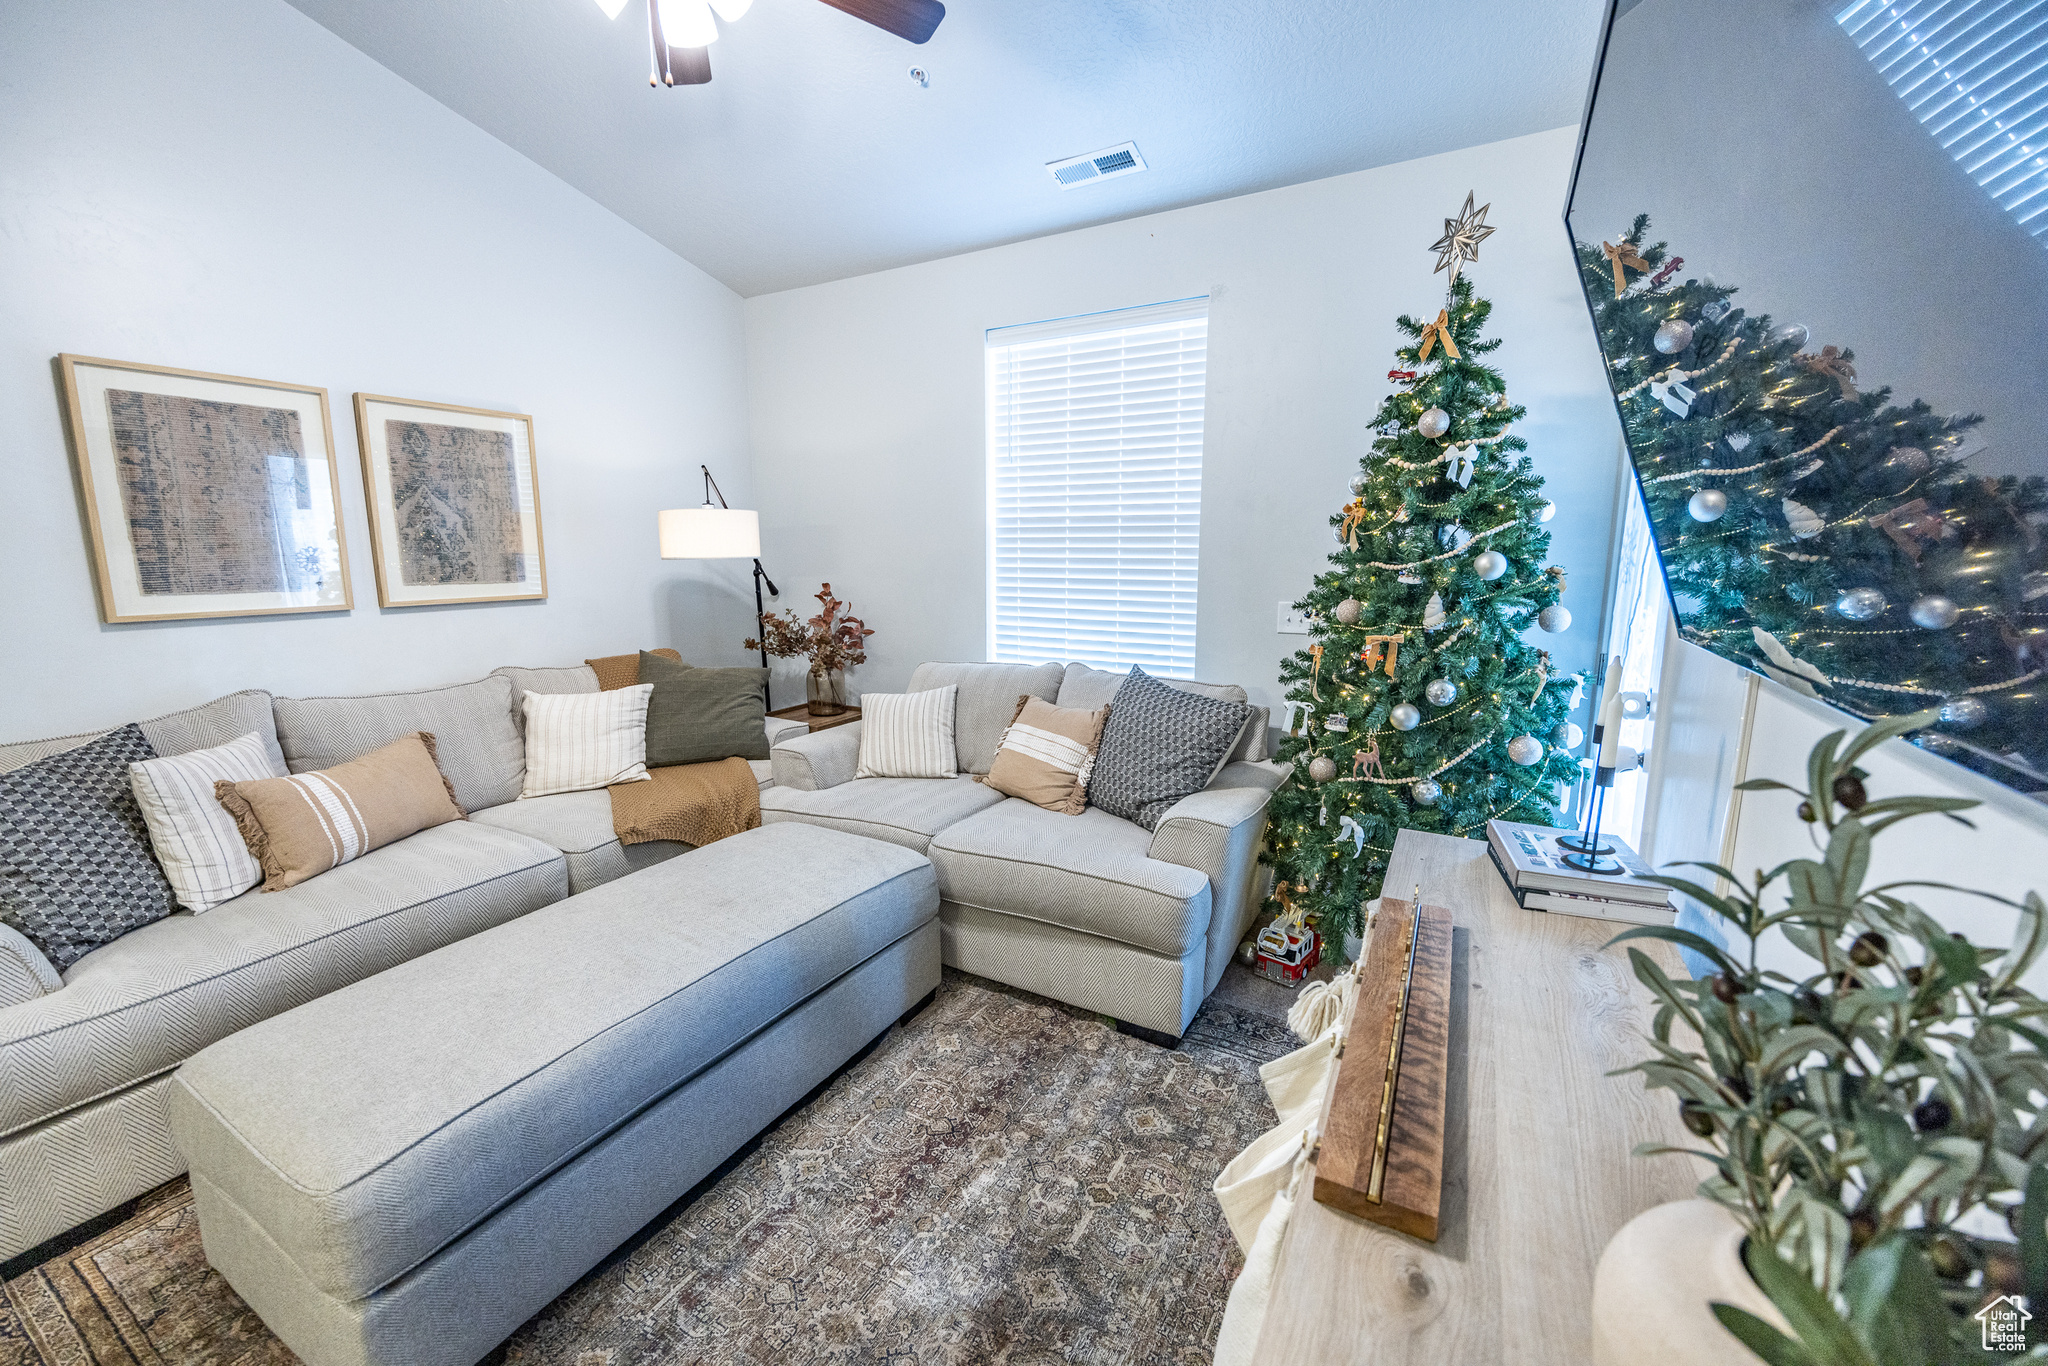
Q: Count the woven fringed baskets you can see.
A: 0